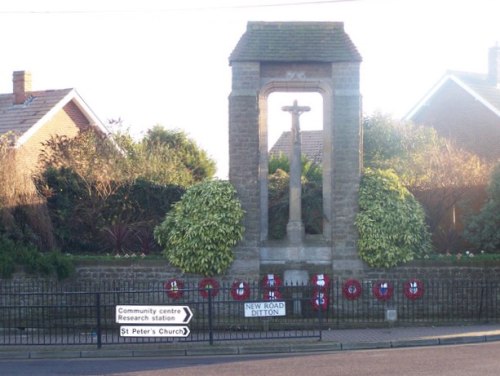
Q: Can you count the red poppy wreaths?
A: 10